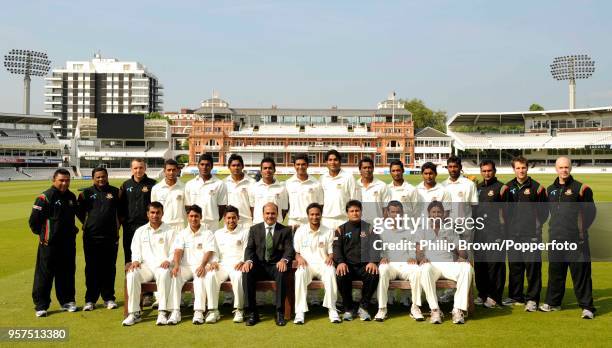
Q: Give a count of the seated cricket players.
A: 6